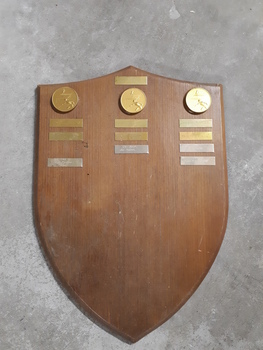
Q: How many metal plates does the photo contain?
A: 11